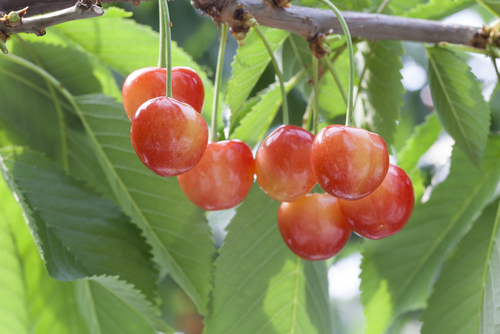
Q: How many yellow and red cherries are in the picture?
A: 7